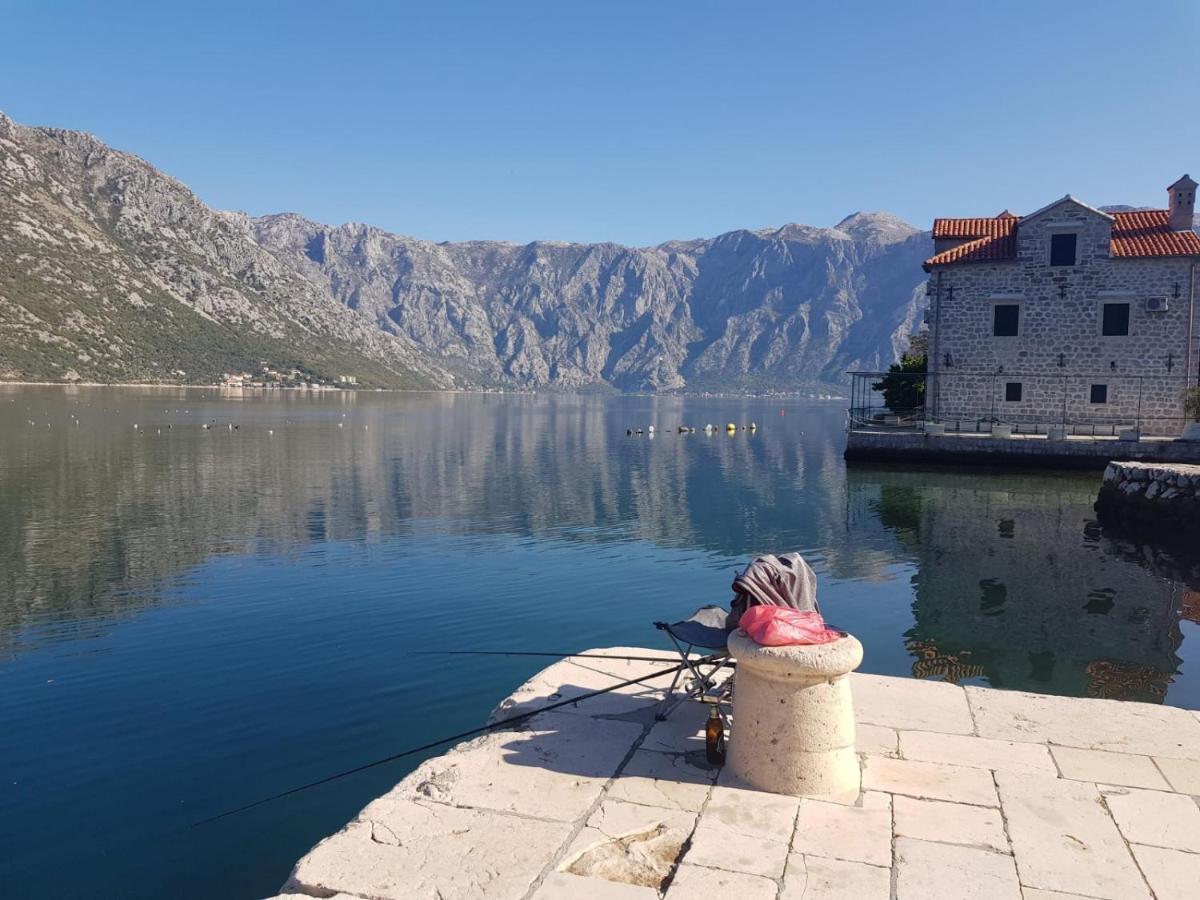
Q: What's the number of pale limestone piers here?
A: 1